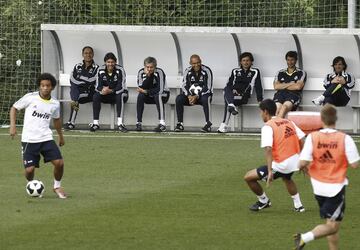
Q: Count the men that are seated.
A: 7